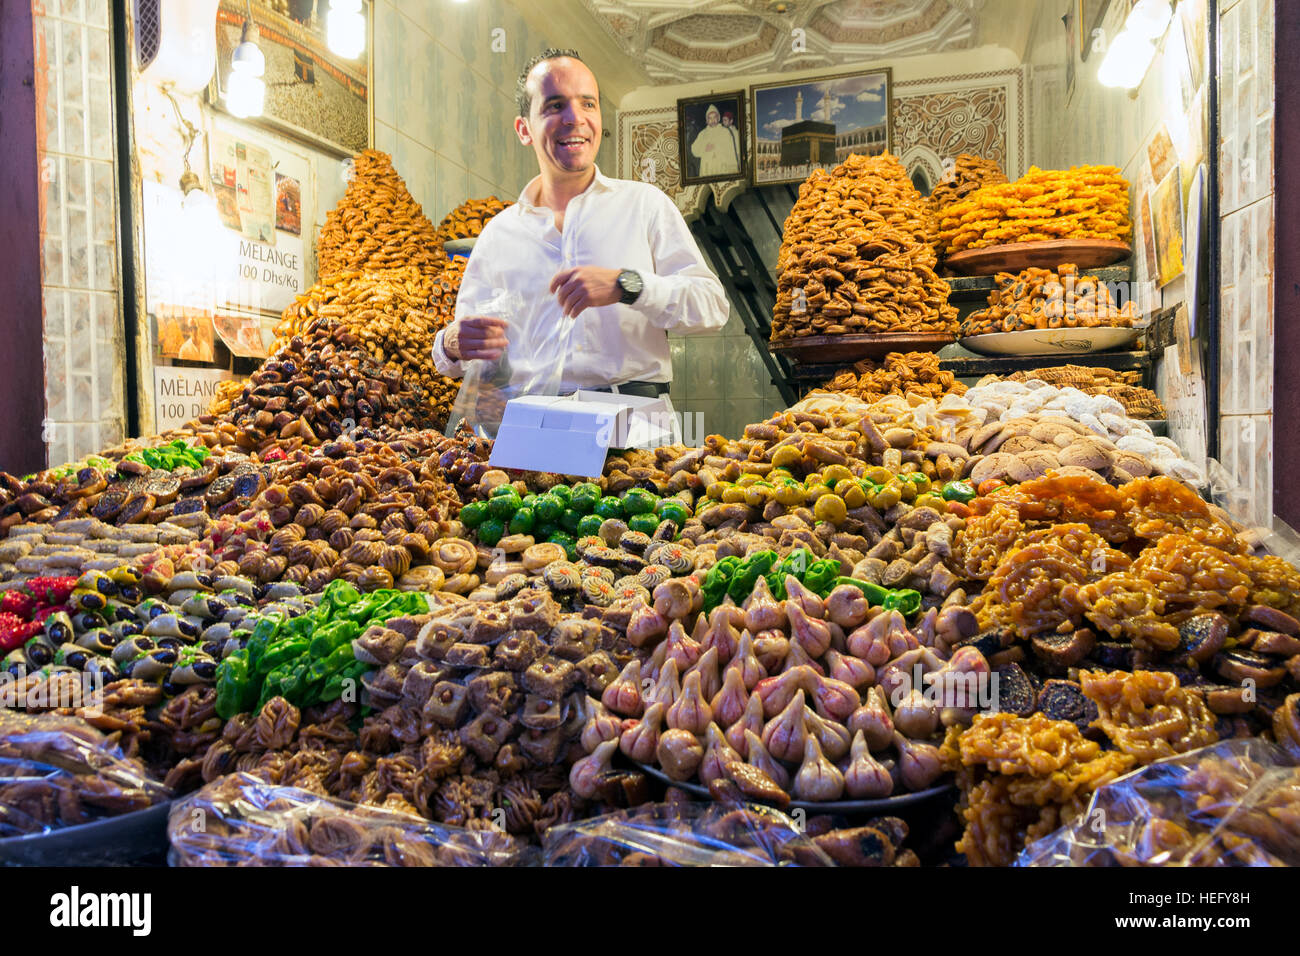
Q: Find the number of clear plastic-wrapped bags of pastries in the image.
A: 4